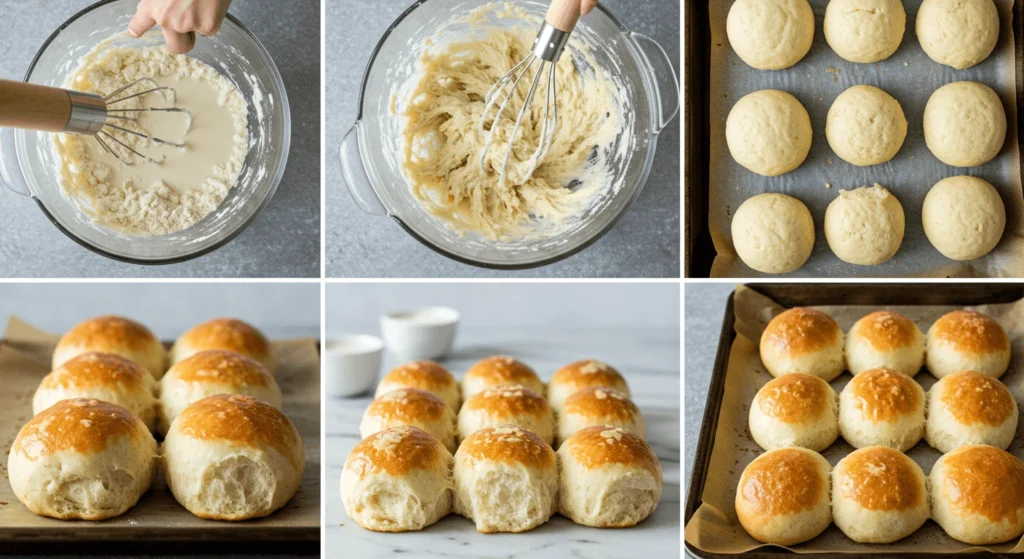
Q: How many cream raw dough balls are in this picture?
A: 9